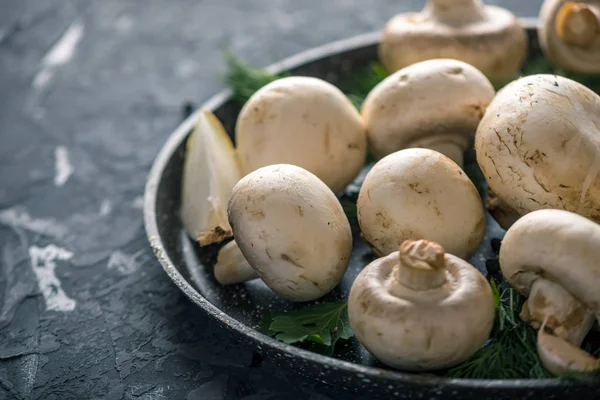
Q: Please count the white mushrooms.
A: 9